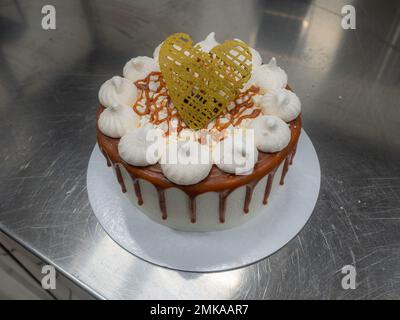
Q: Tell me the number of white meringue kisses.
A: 12